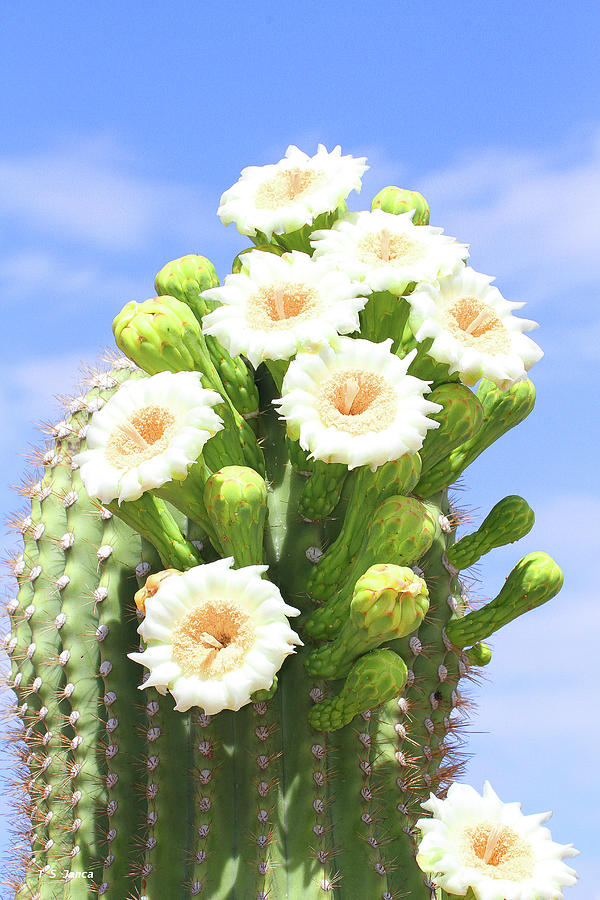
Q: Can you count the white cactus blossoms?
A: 8